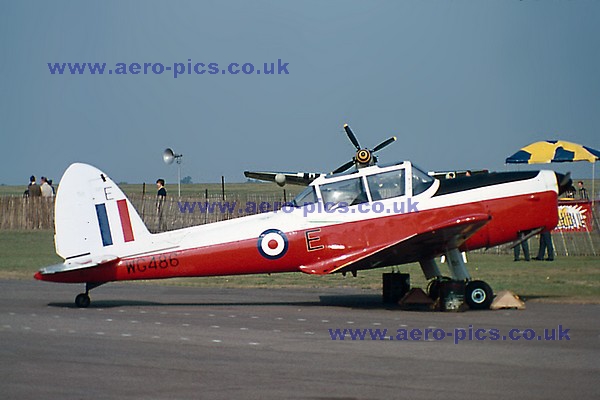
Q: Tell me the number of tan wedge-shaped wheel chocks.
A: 2